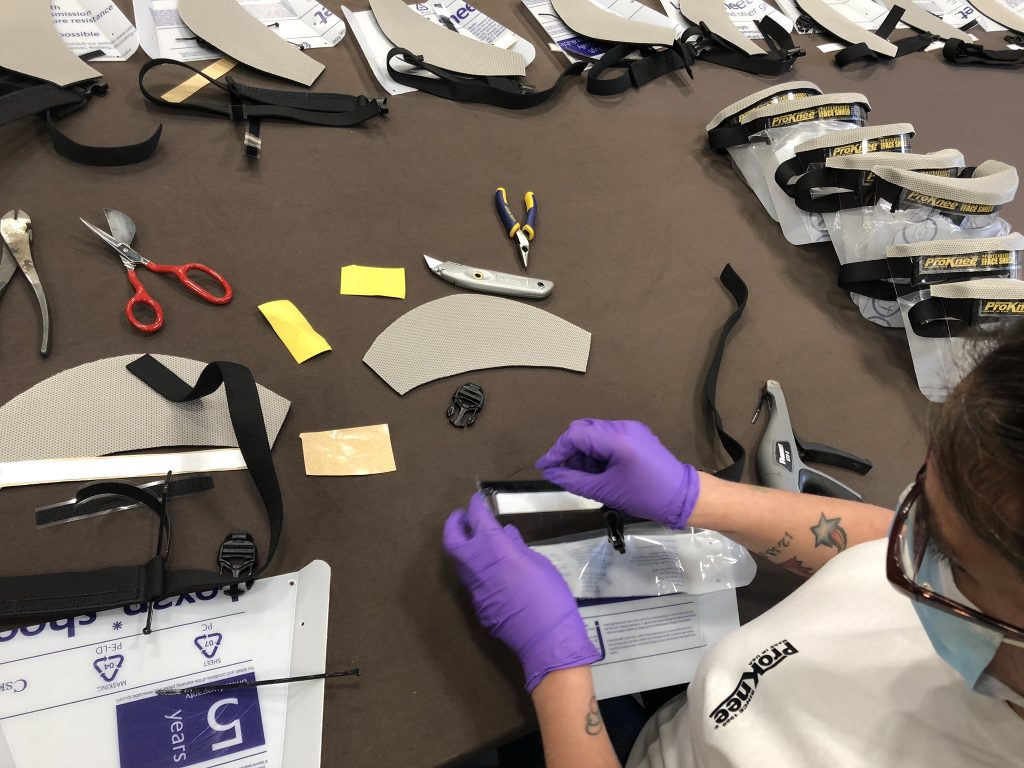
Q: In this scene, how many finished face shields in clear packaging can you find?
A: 7